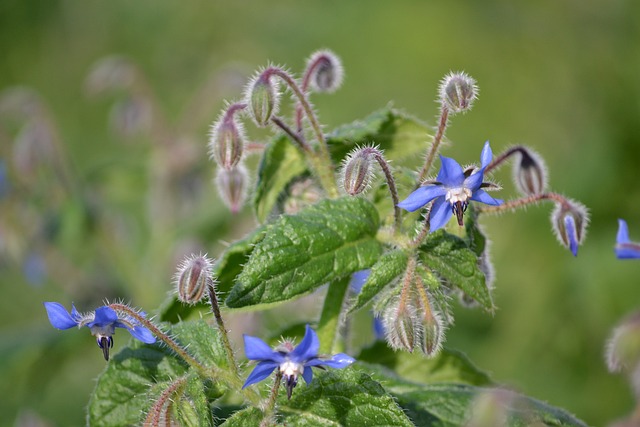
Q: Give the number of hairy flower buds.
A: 11